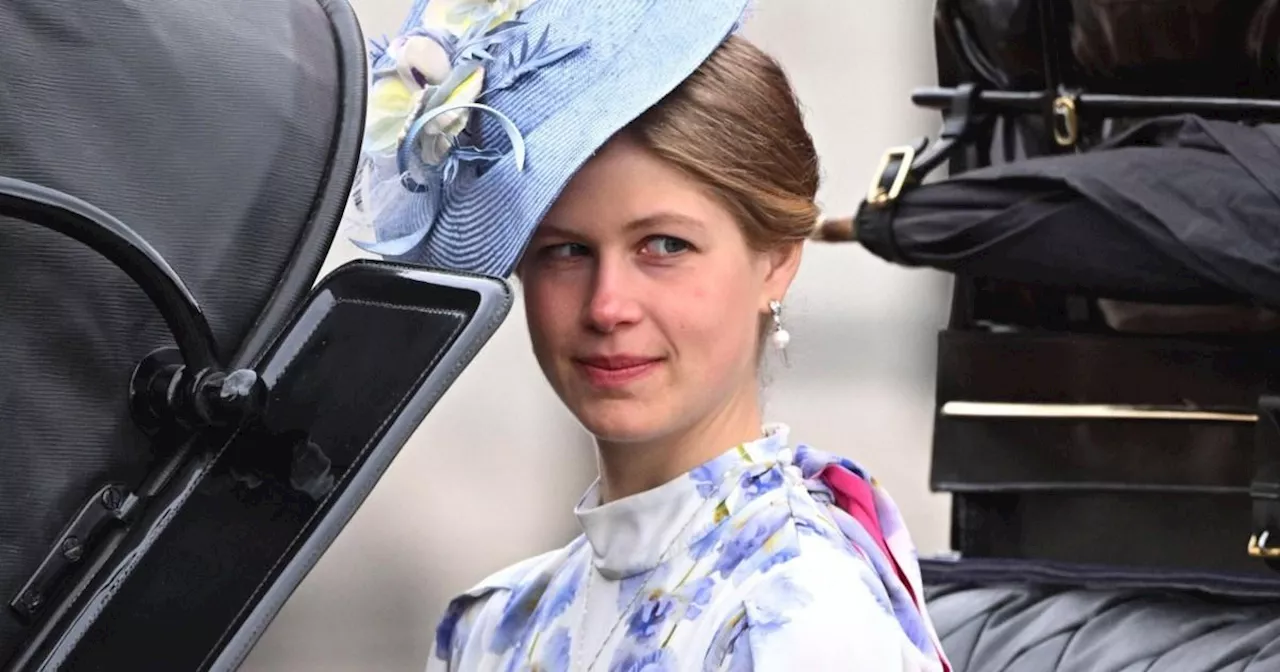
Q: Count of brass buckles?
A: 3